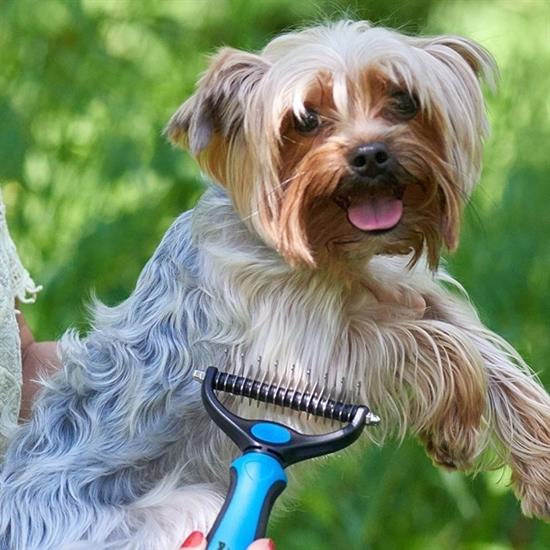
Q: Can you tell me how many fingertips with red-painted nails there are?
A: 2